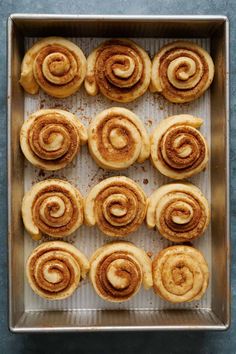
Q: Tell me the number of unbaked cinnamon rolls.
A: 12